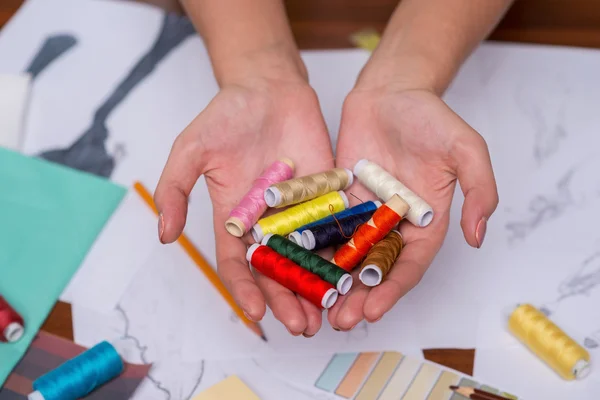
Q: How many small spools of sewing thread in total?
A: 13